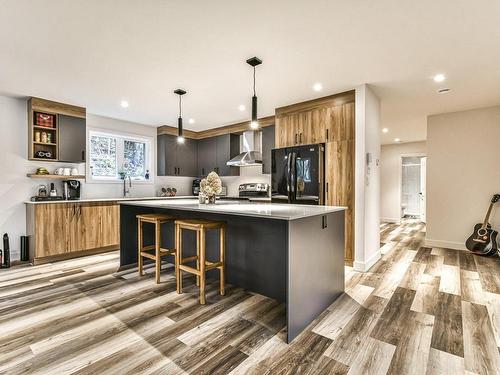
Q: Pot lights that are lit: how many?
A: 7